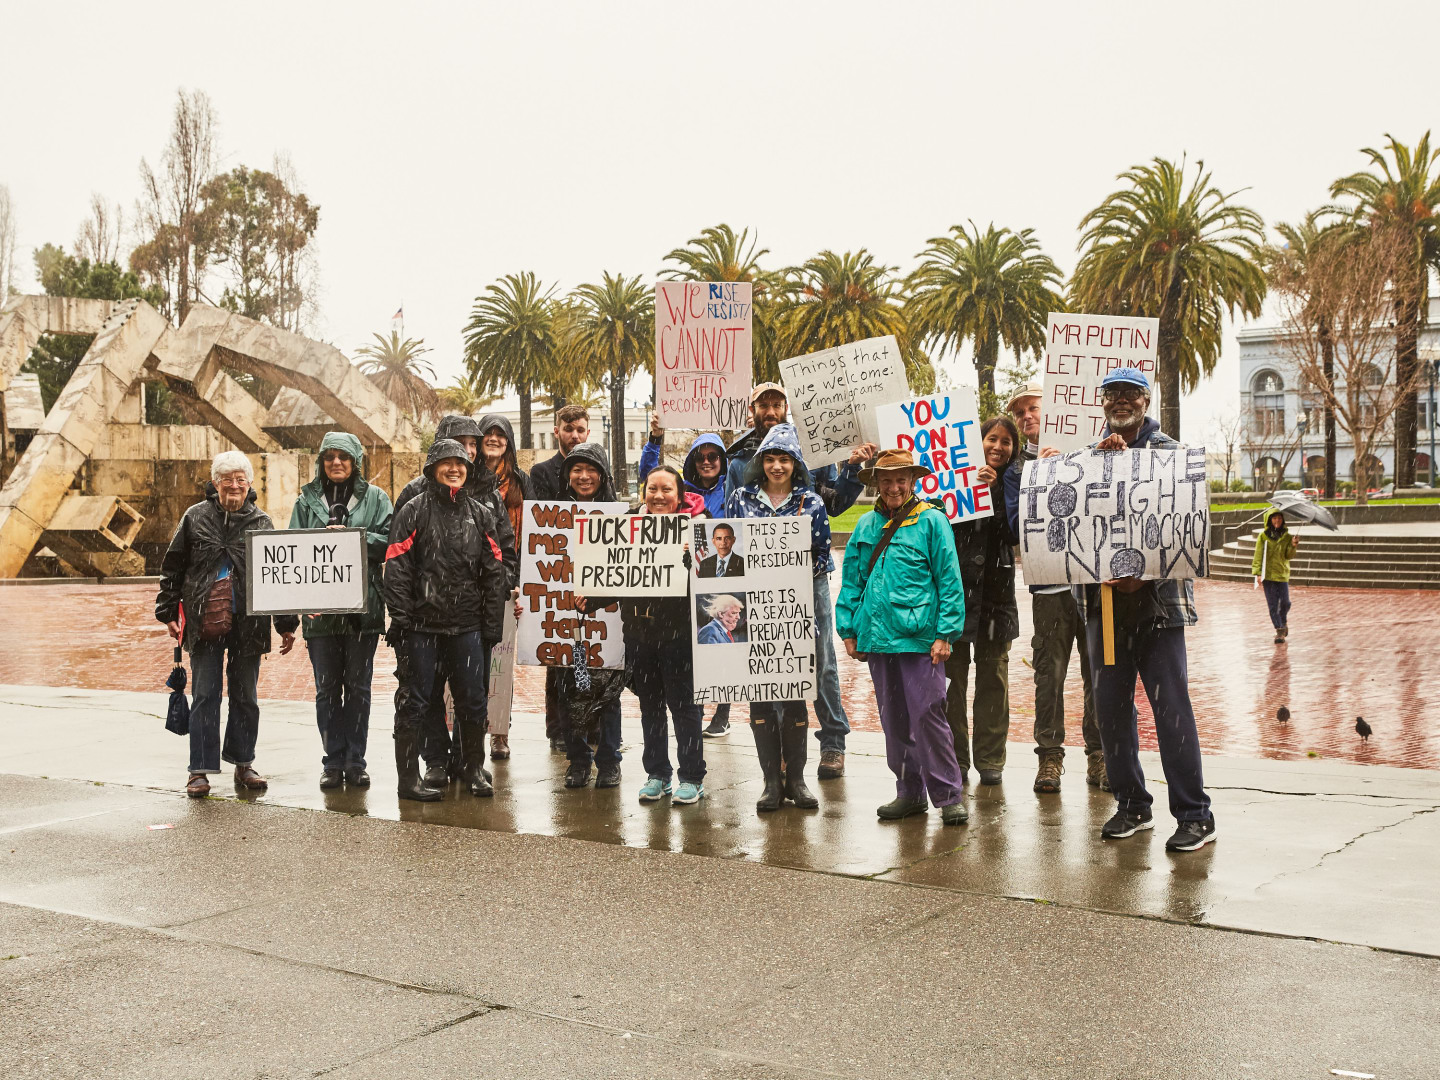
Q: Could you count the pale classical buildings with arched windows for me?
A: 1